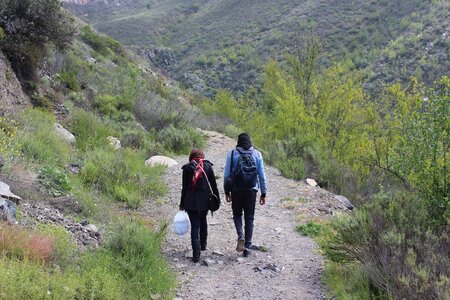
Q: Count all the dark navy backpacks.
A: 1